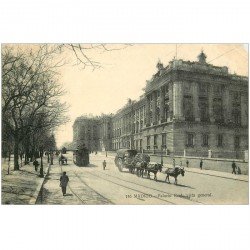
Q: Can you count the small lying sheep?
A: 0